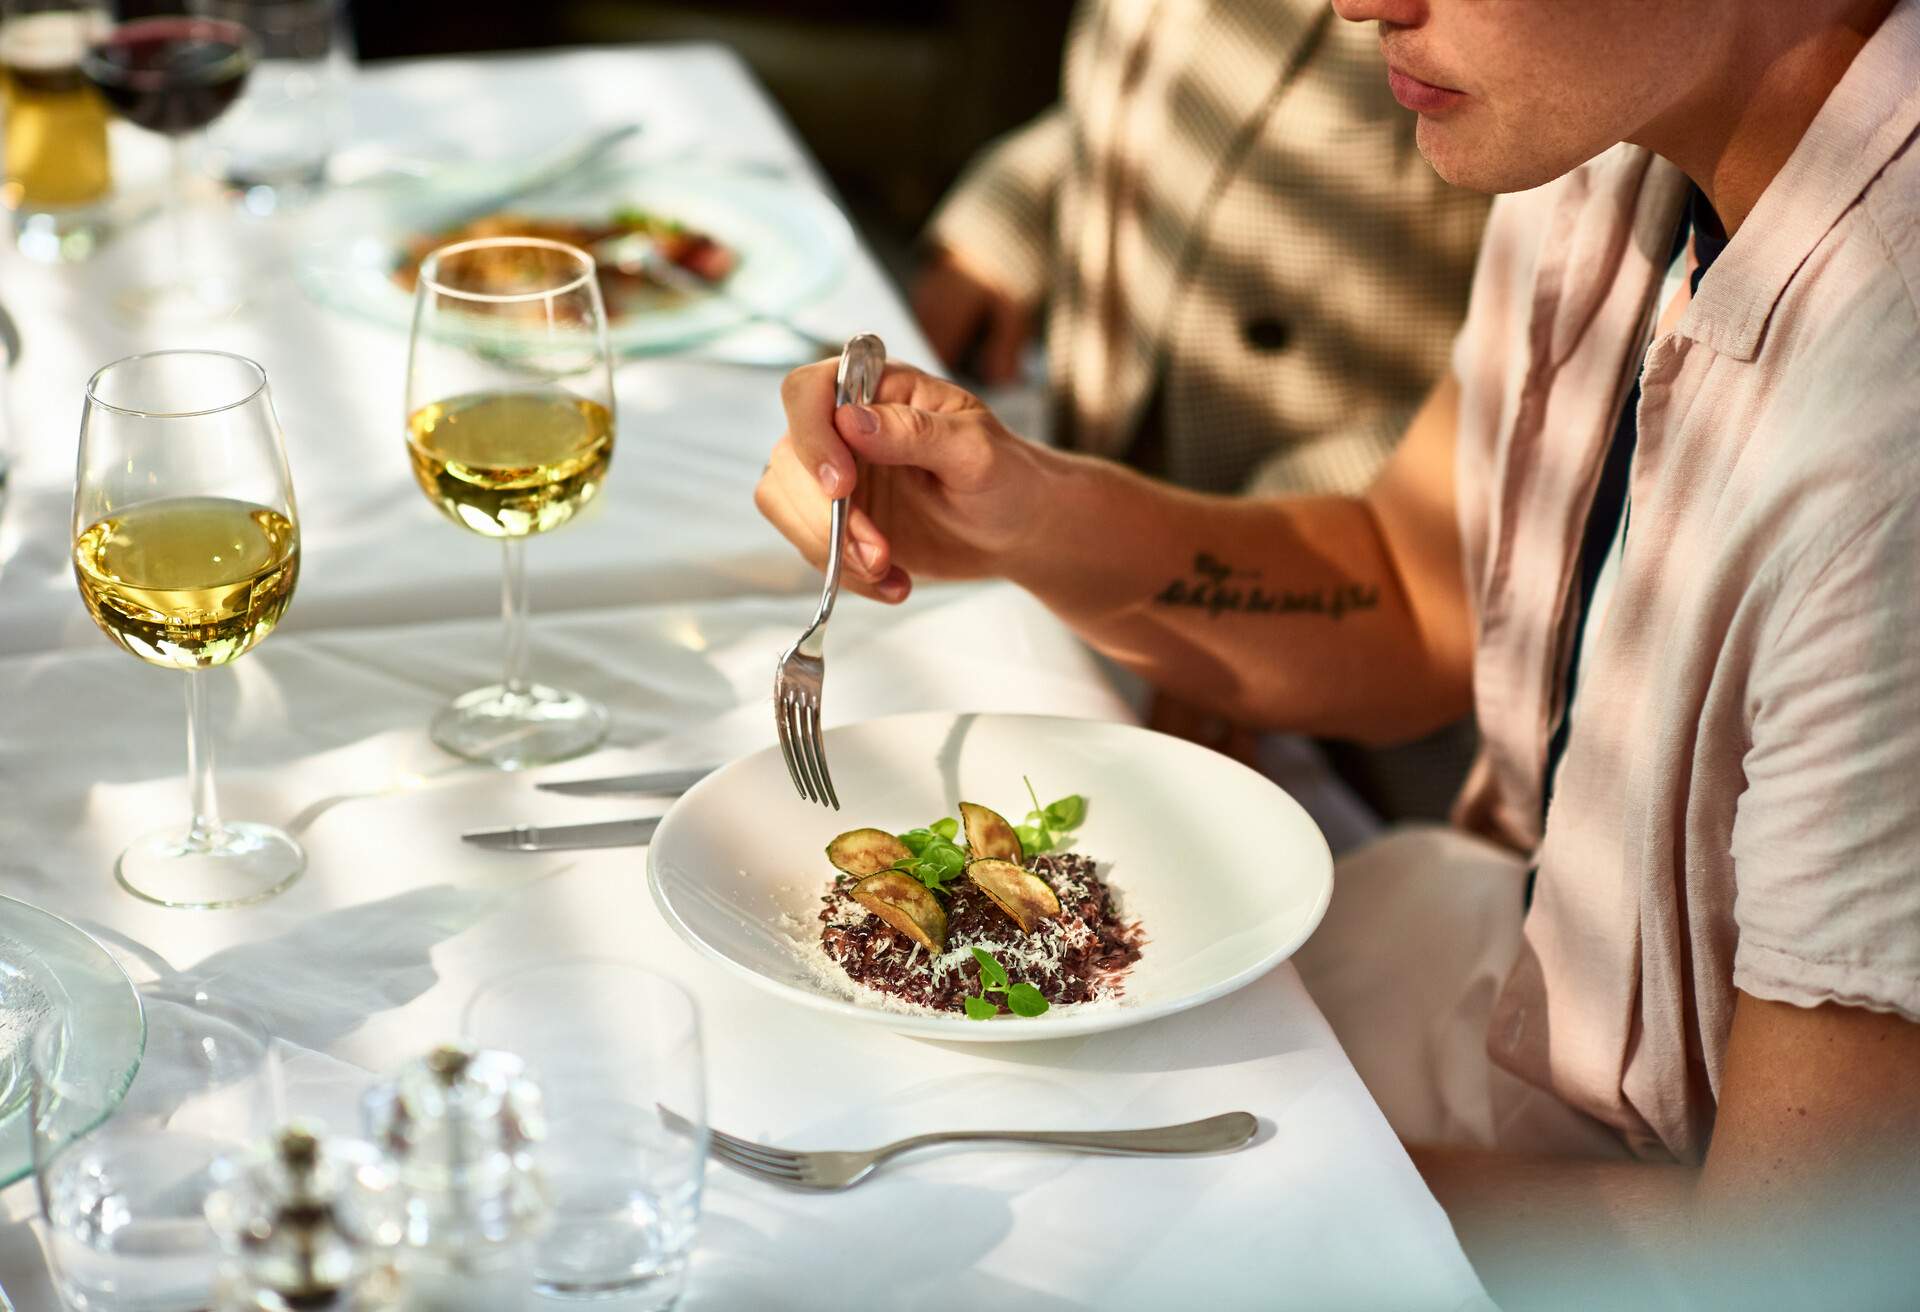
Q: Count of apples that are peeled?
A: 0